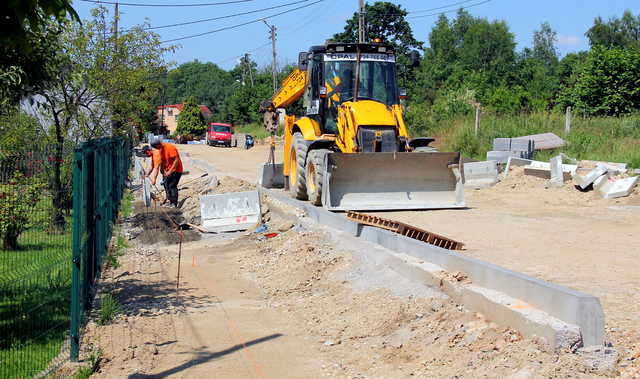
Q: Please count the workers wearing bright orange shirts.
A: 2